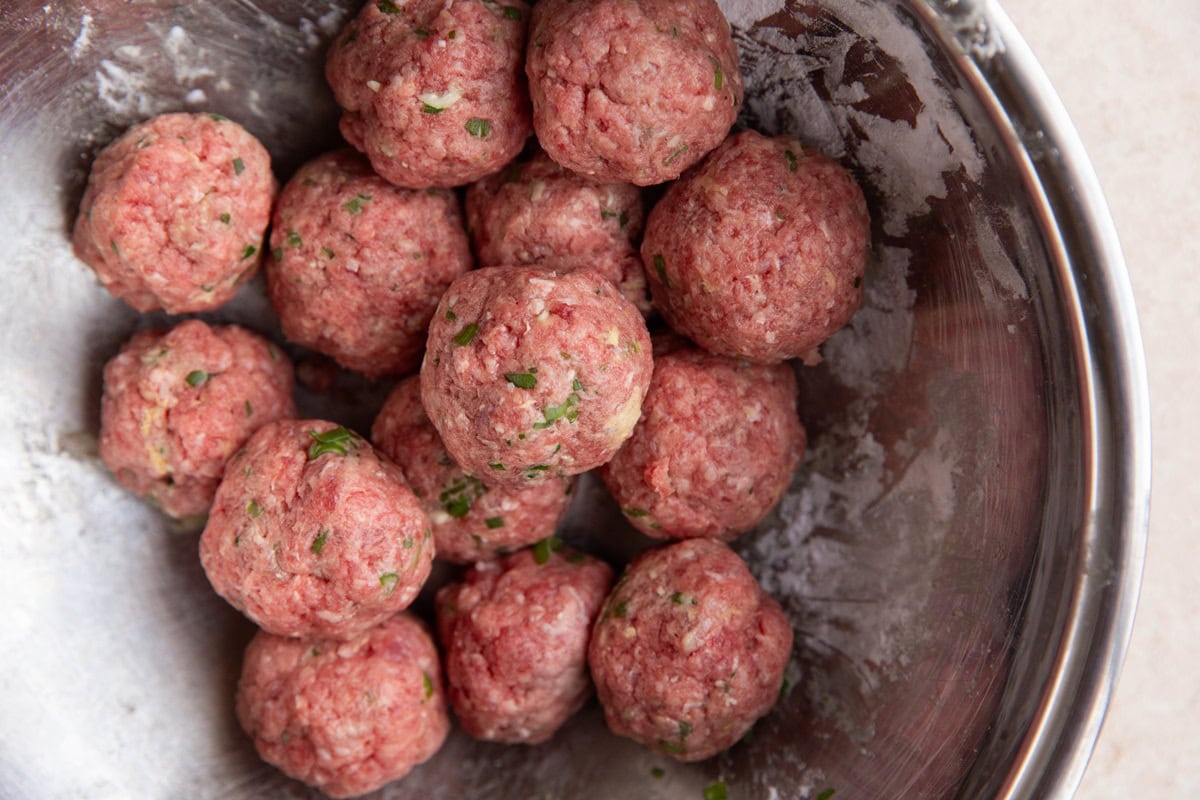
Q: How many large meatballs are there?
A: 14